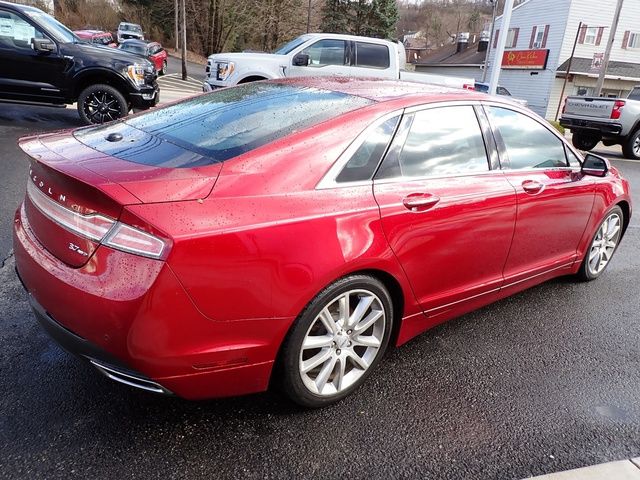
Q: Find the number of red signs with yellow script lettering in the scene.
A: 1